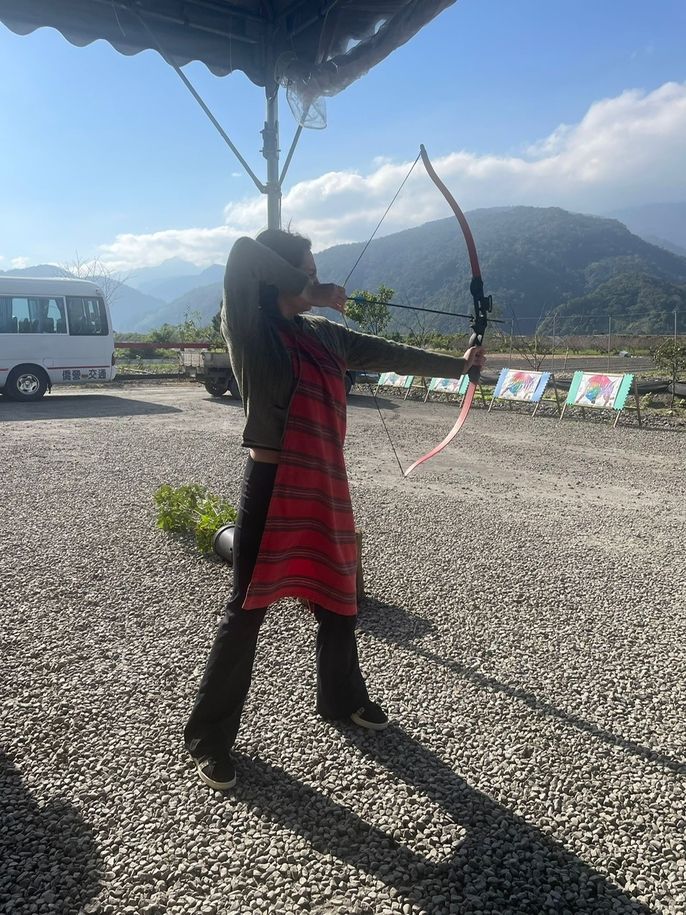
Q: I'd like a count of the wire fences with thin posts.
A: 1